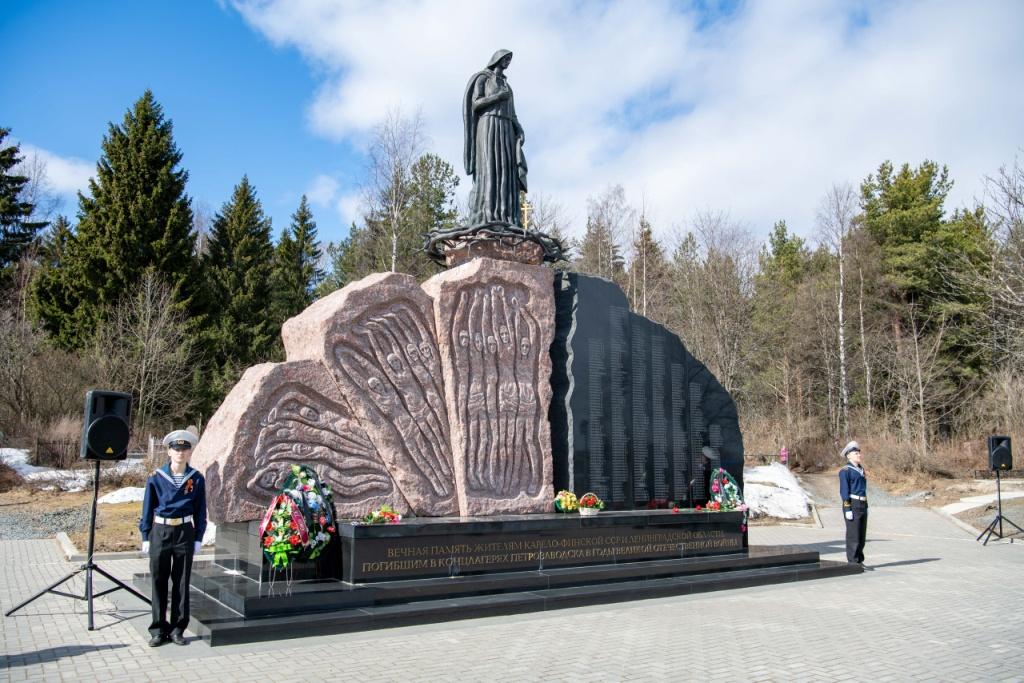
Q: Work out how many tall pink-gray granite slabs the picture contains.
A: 3